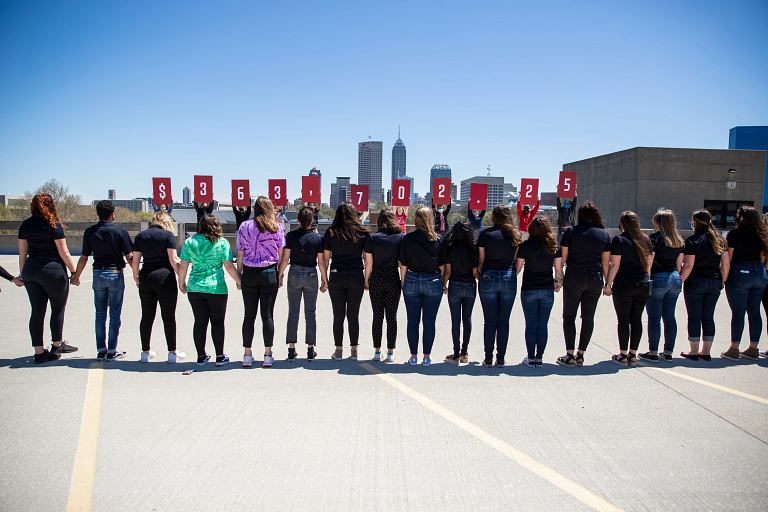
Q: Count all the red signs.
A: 11